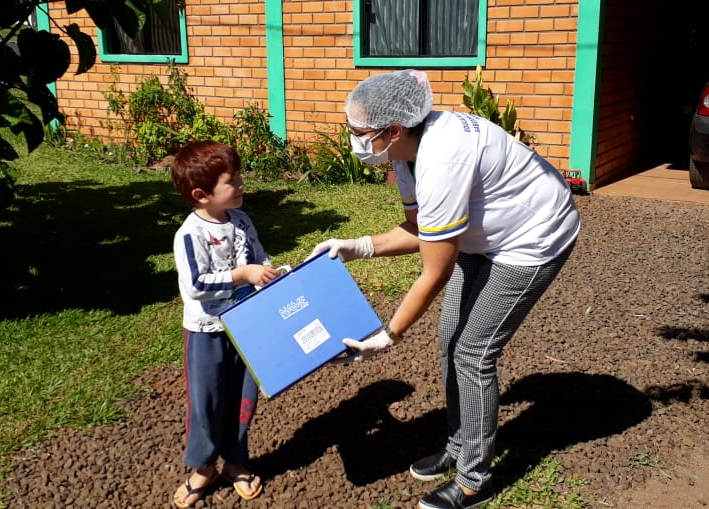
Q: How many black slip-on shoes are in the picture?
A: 2